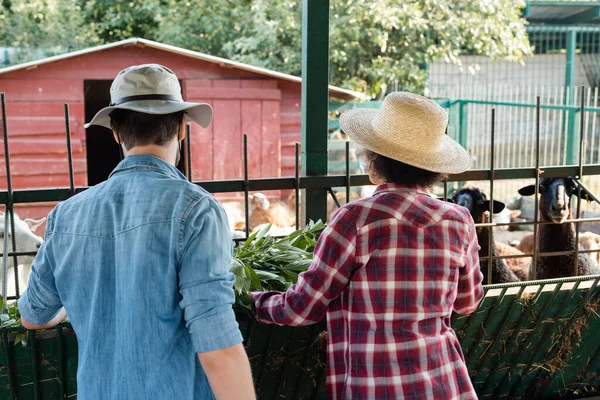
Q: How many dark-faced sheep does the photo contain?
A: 2